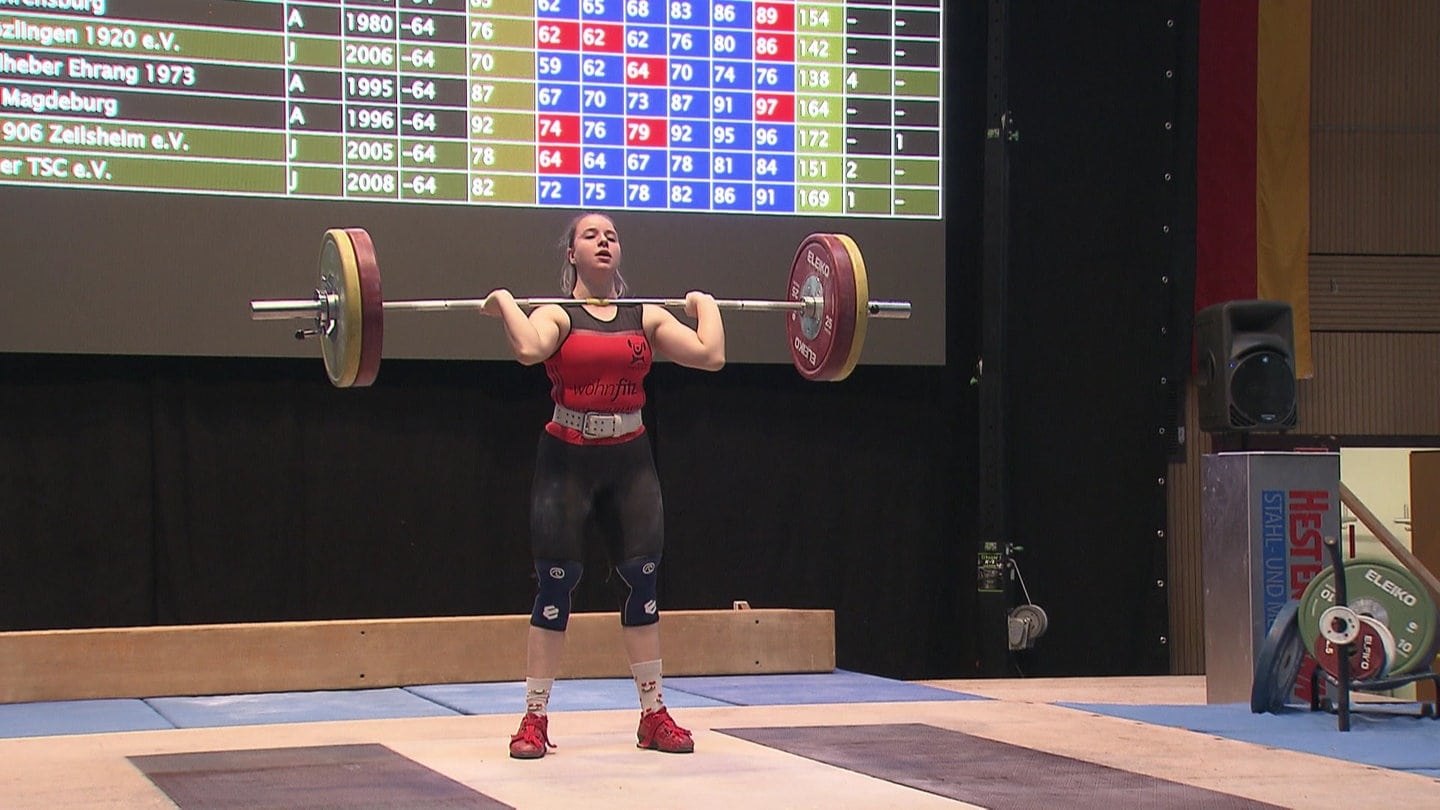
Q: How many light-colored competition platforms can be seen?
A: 1